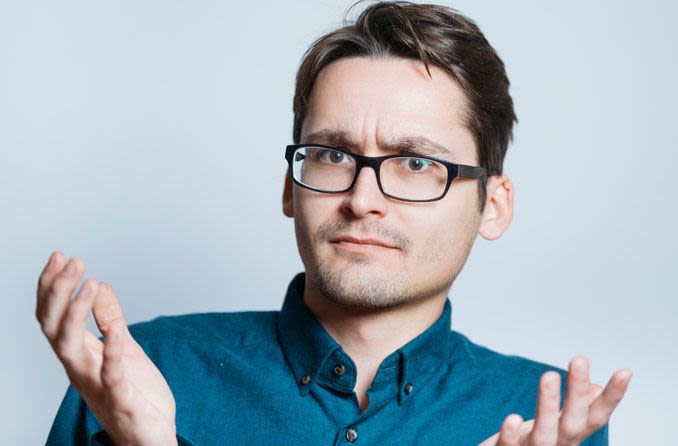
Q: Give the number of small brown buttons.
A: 4